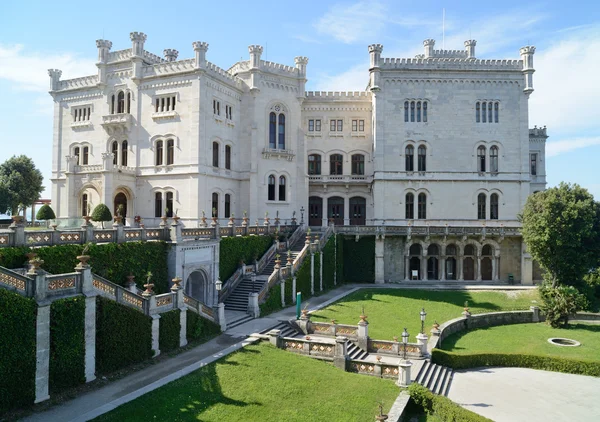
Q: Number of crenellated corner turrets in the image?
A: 11